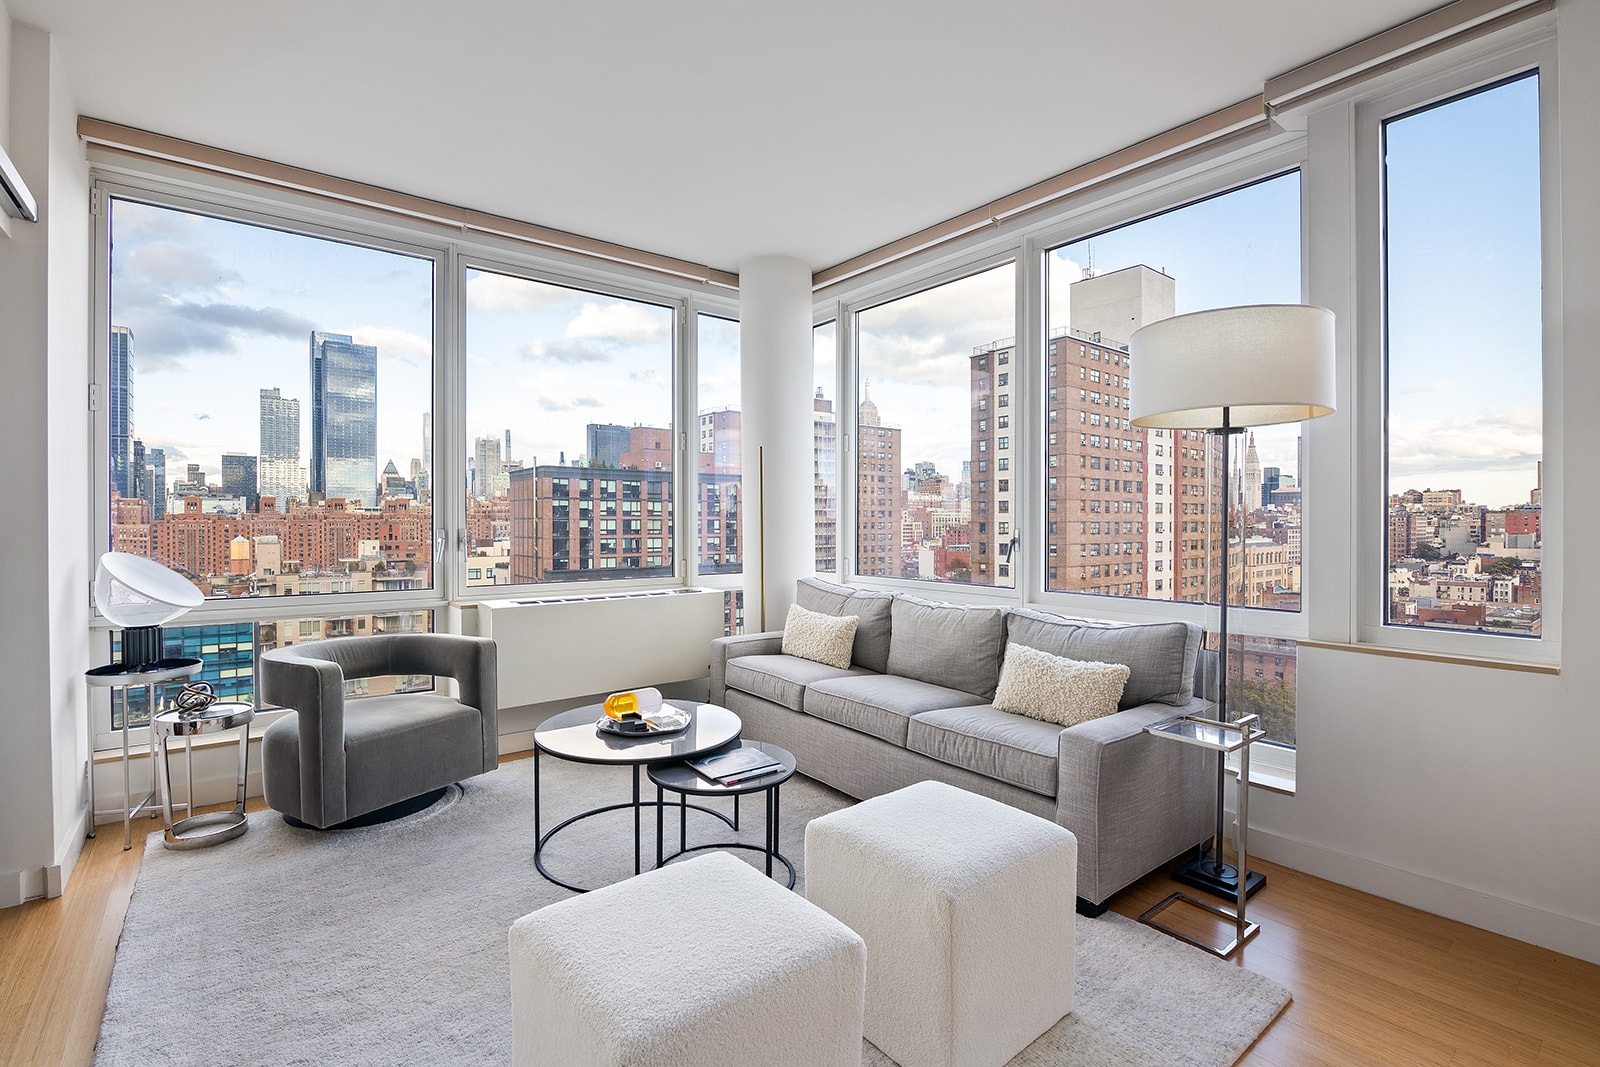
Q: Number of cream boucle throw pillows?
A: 2